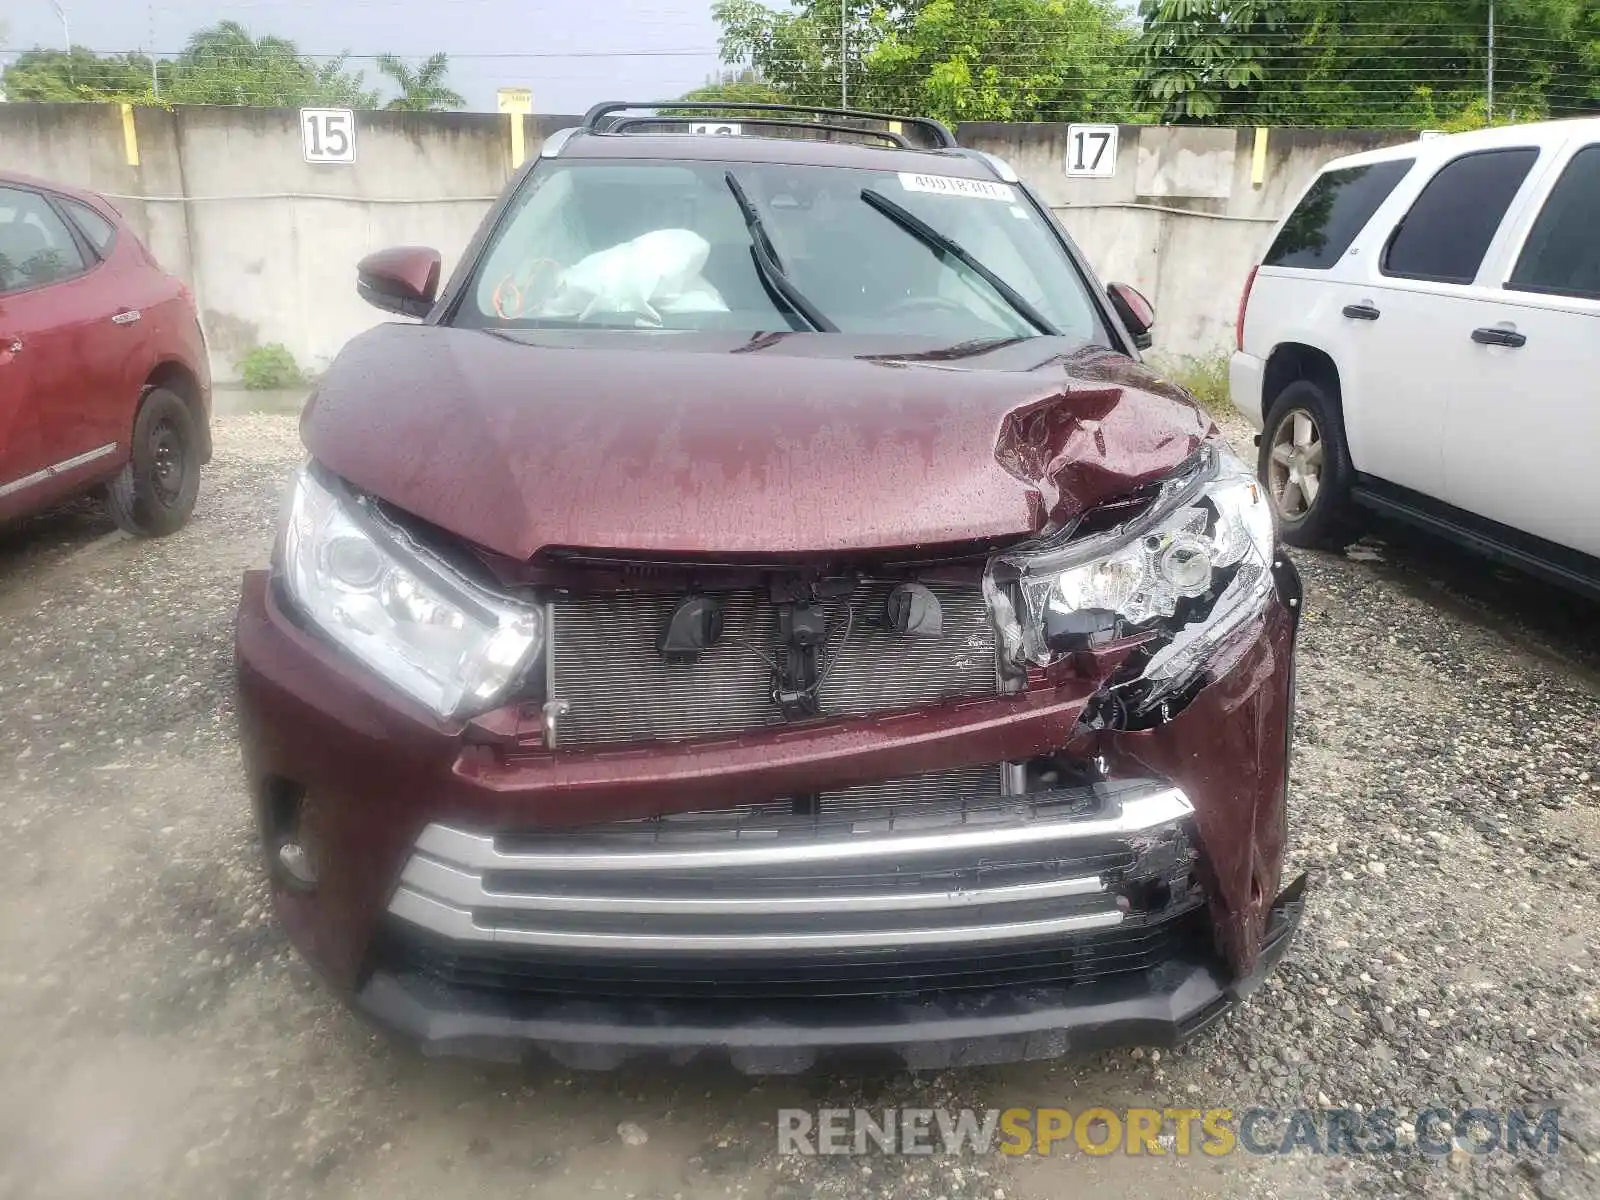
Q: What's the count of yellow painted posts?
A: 4